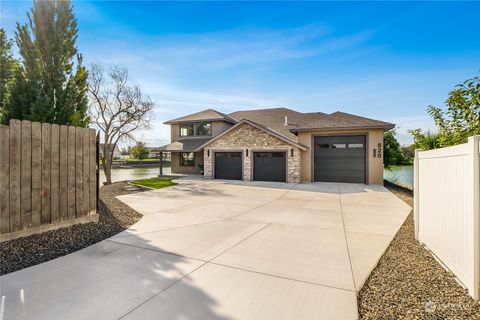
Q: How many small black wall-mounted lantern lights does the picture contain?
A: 4